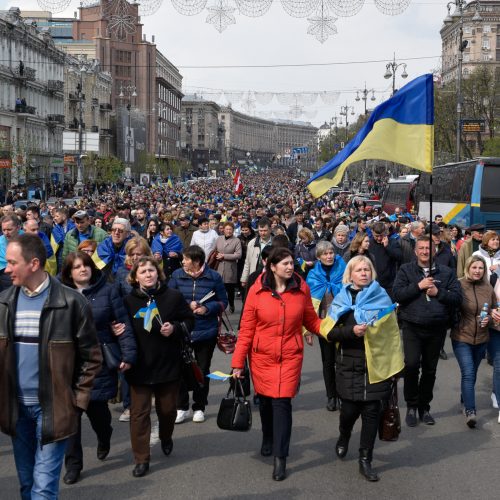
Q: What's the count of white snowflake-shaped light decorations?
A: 3